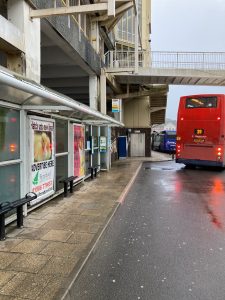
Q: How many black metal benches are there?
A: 3